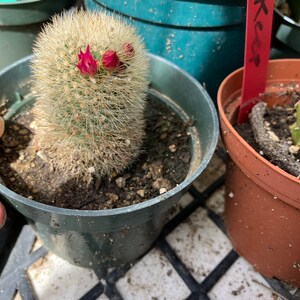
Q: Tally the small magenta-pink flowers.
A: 3